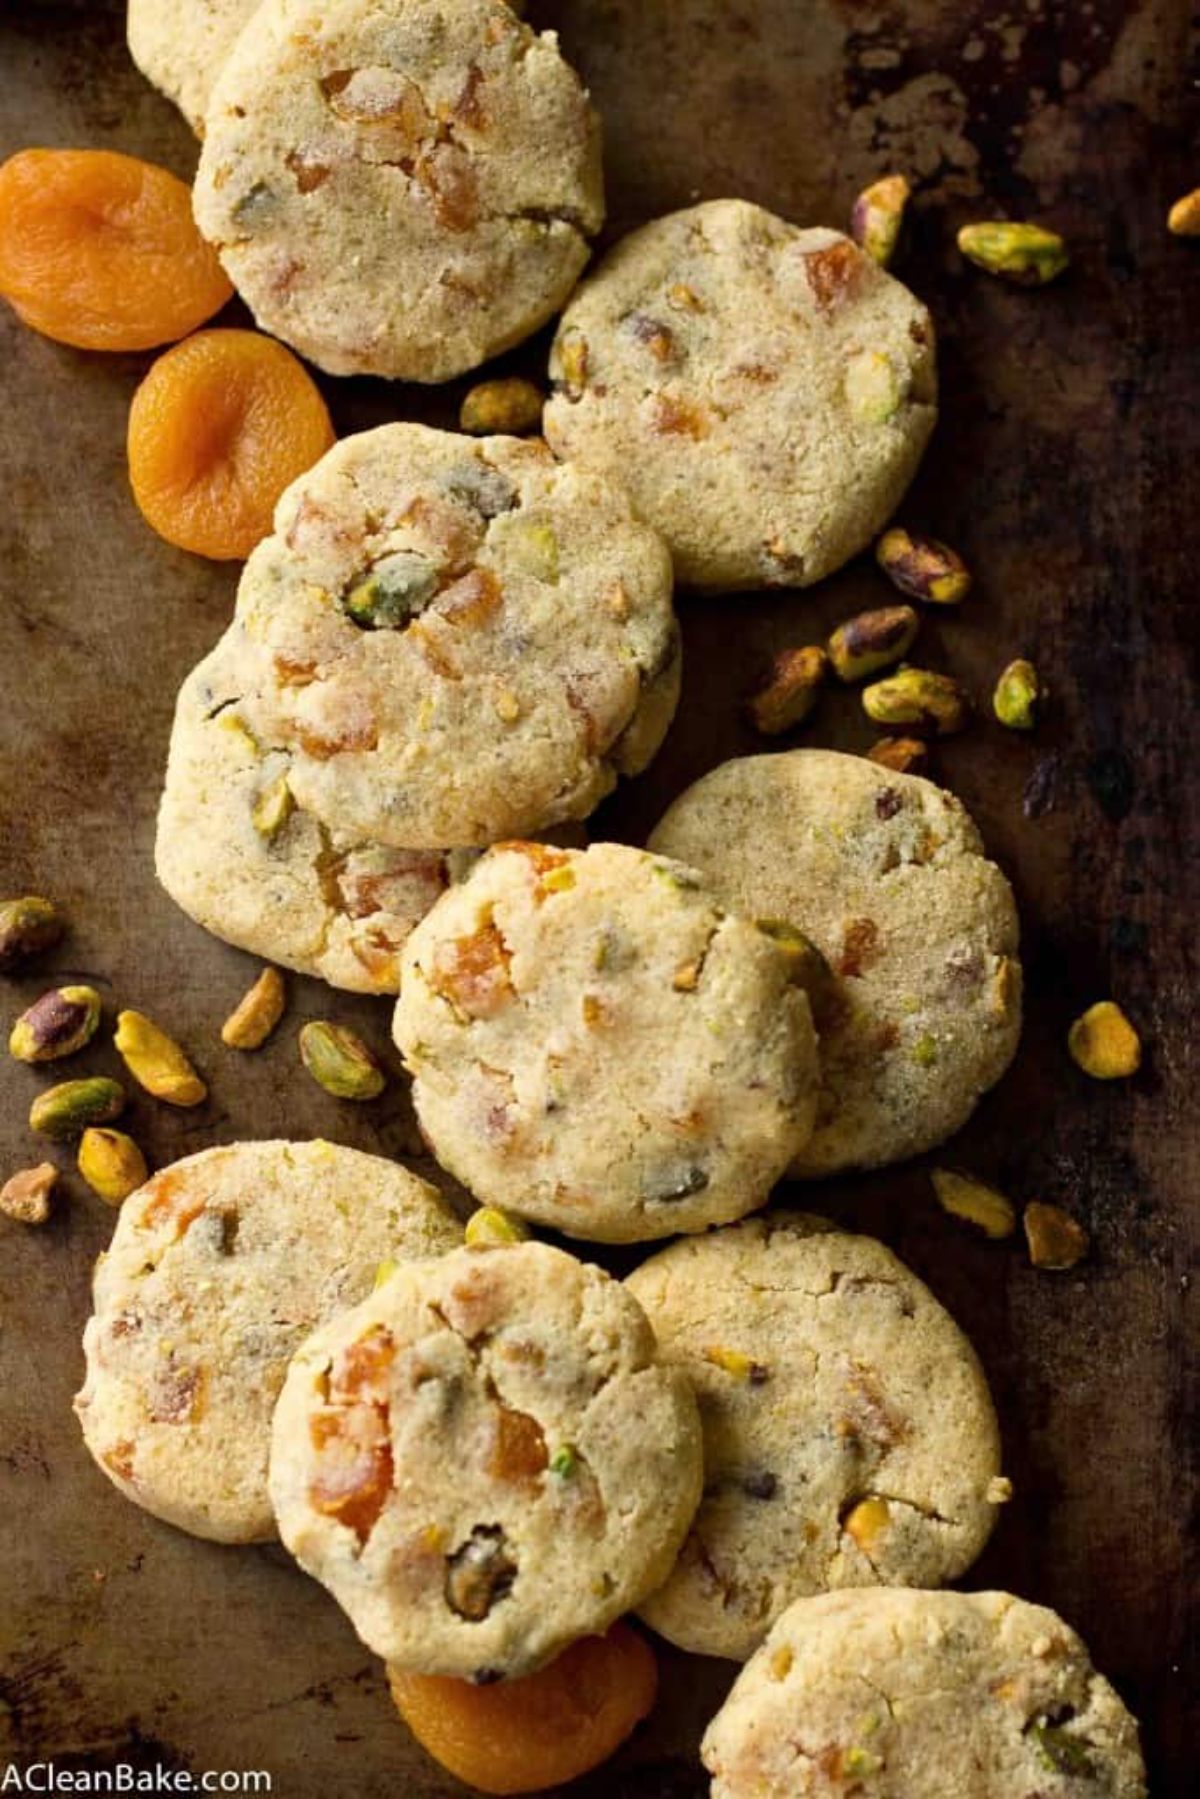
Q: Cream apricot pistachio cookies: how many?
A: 11